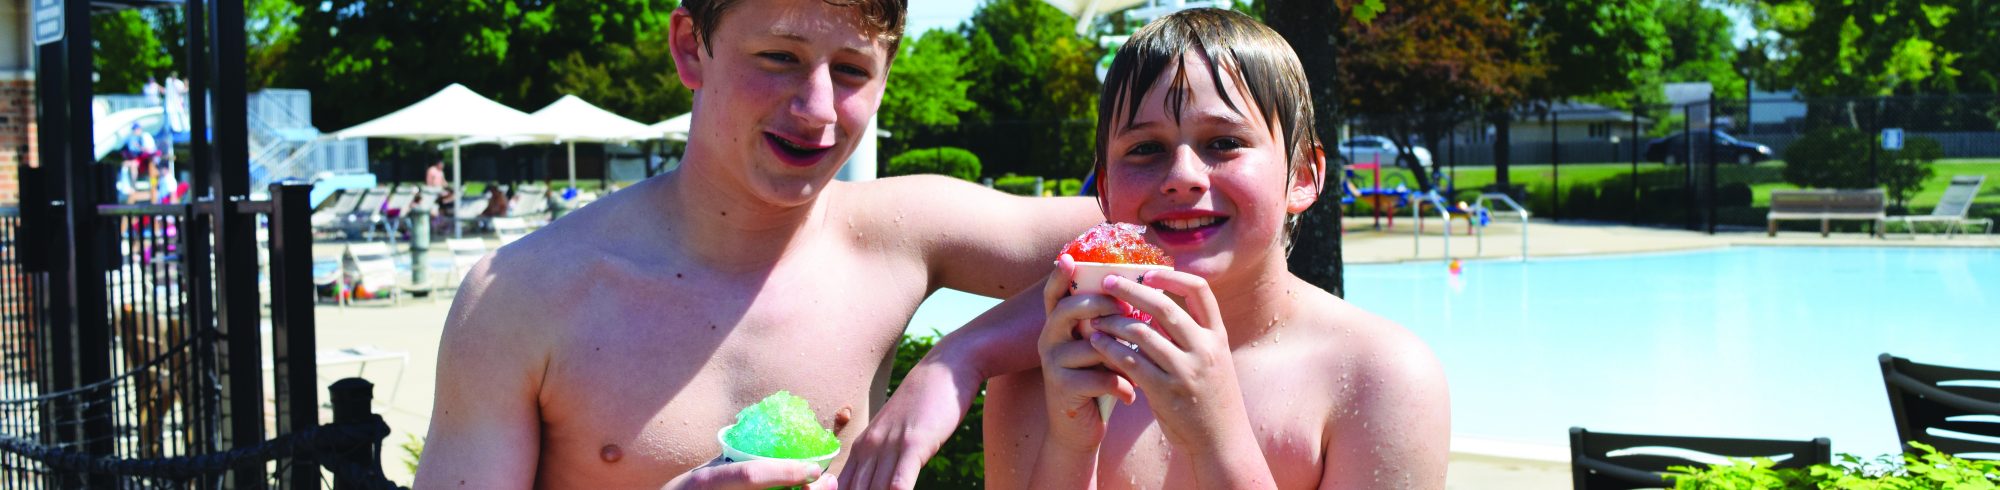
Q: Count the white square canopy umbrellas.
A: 3